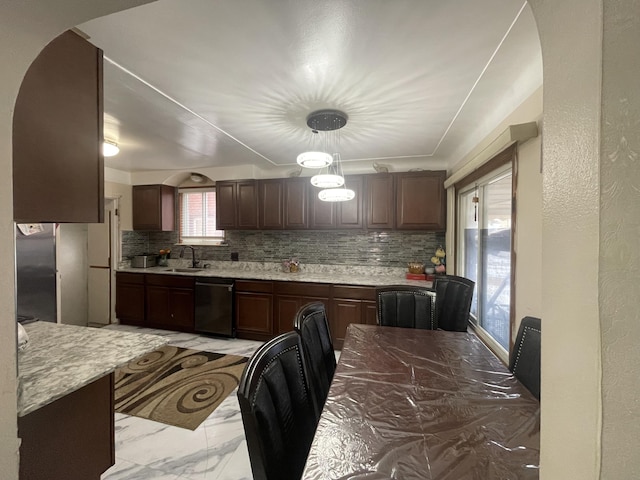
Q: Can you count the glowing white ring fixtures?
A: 3